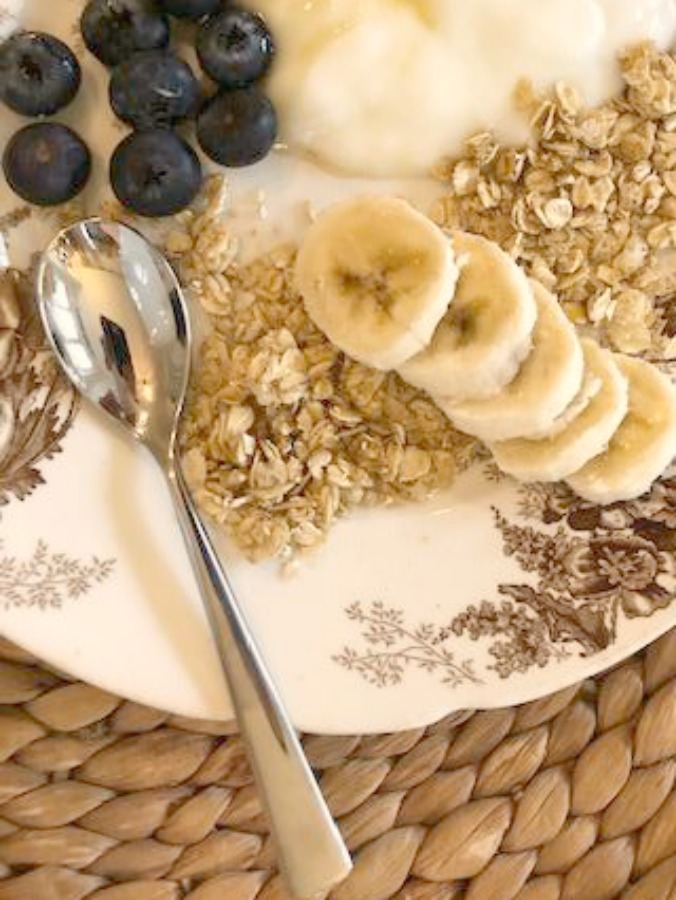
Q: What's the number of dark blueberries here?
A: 8